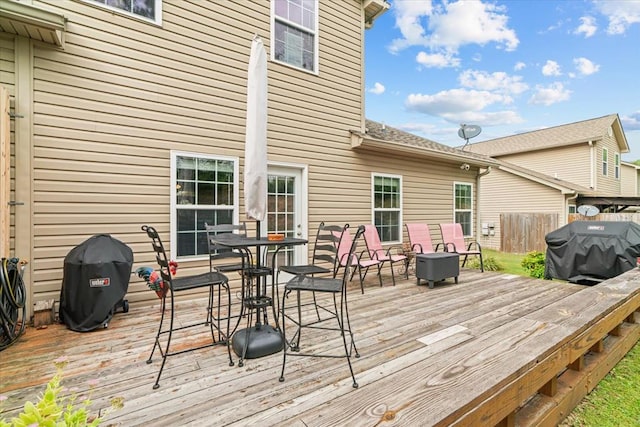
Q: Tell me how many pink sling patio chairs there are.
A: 4